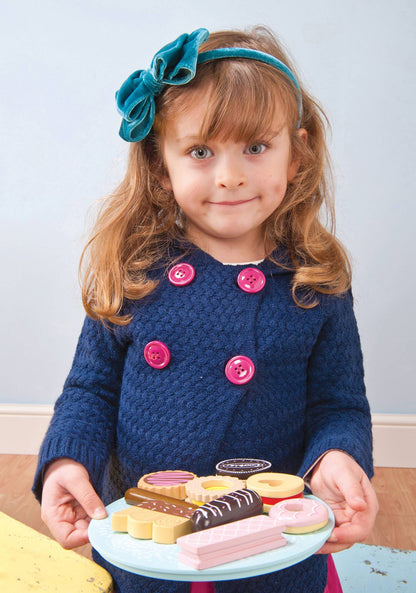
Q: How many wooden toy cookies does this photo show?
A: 9